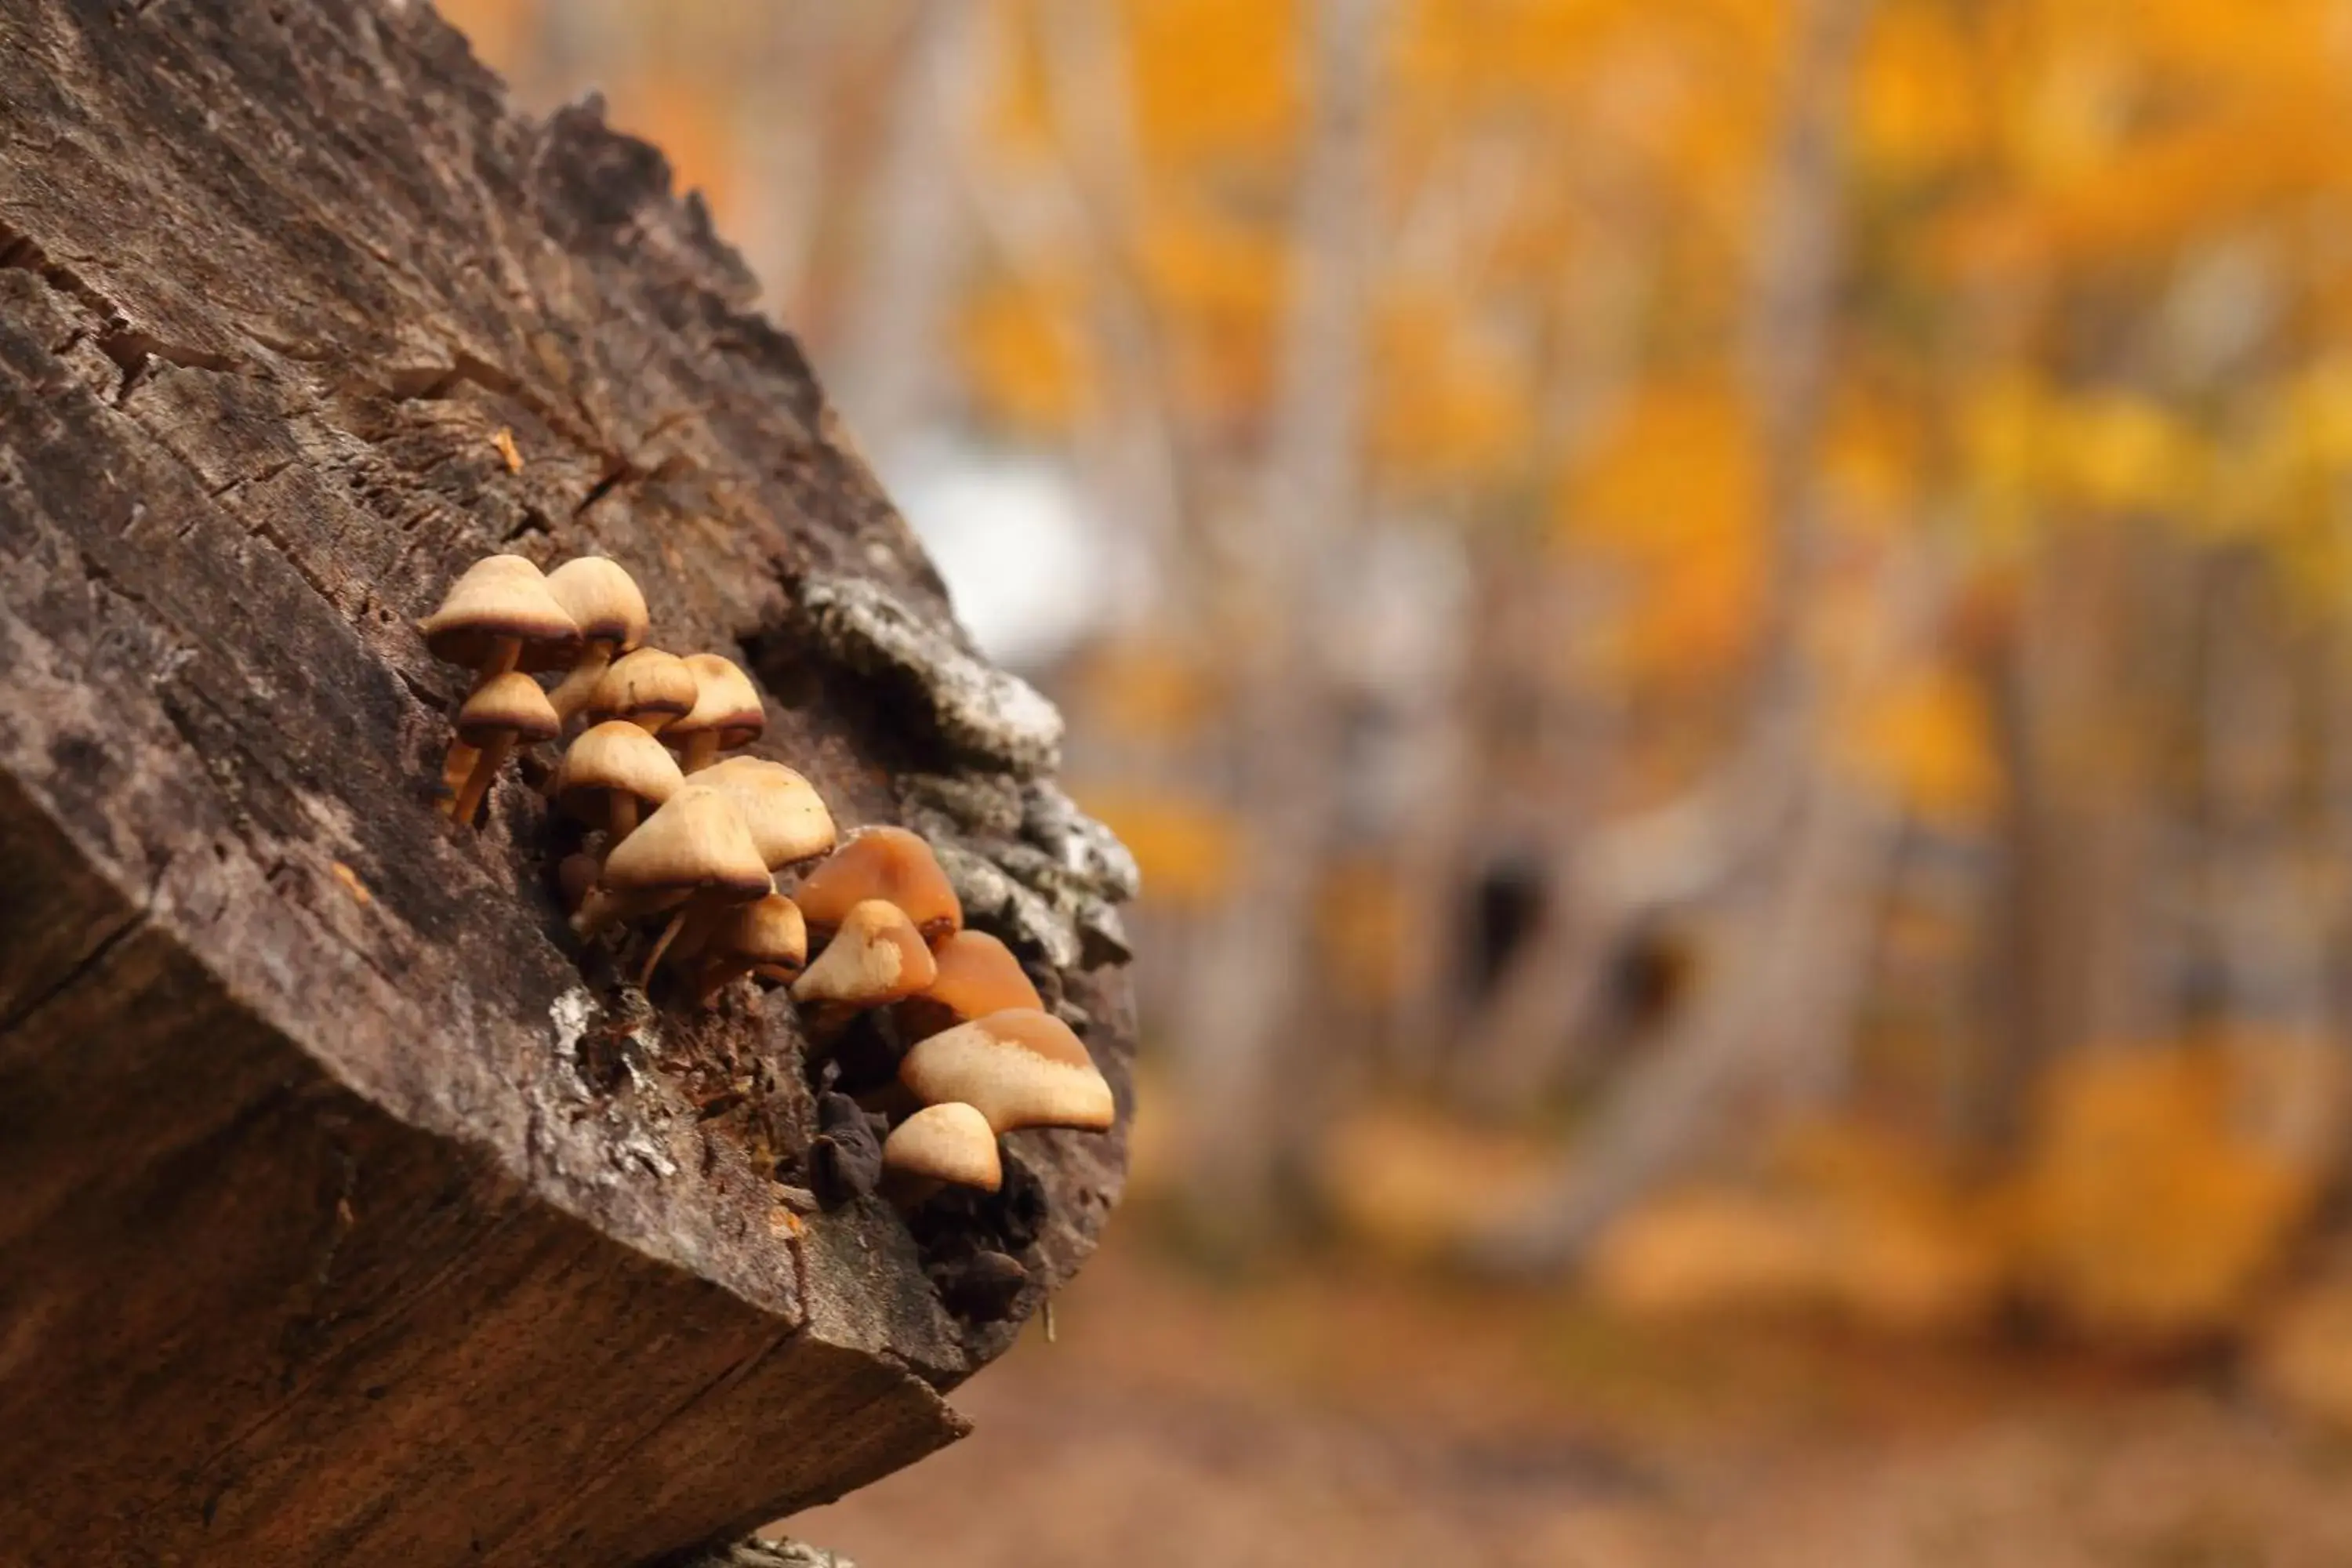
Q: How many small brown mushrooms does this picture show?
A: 14